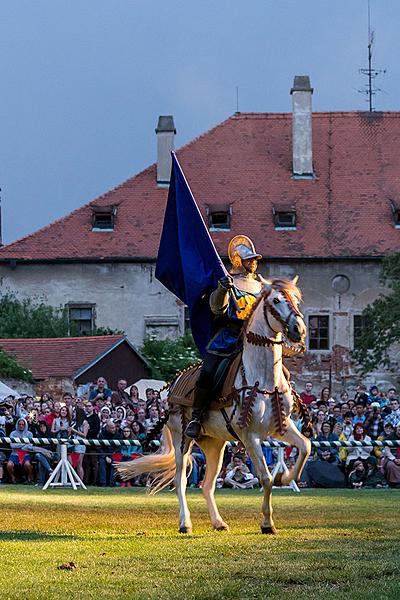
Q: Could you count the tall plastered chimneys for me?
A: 2